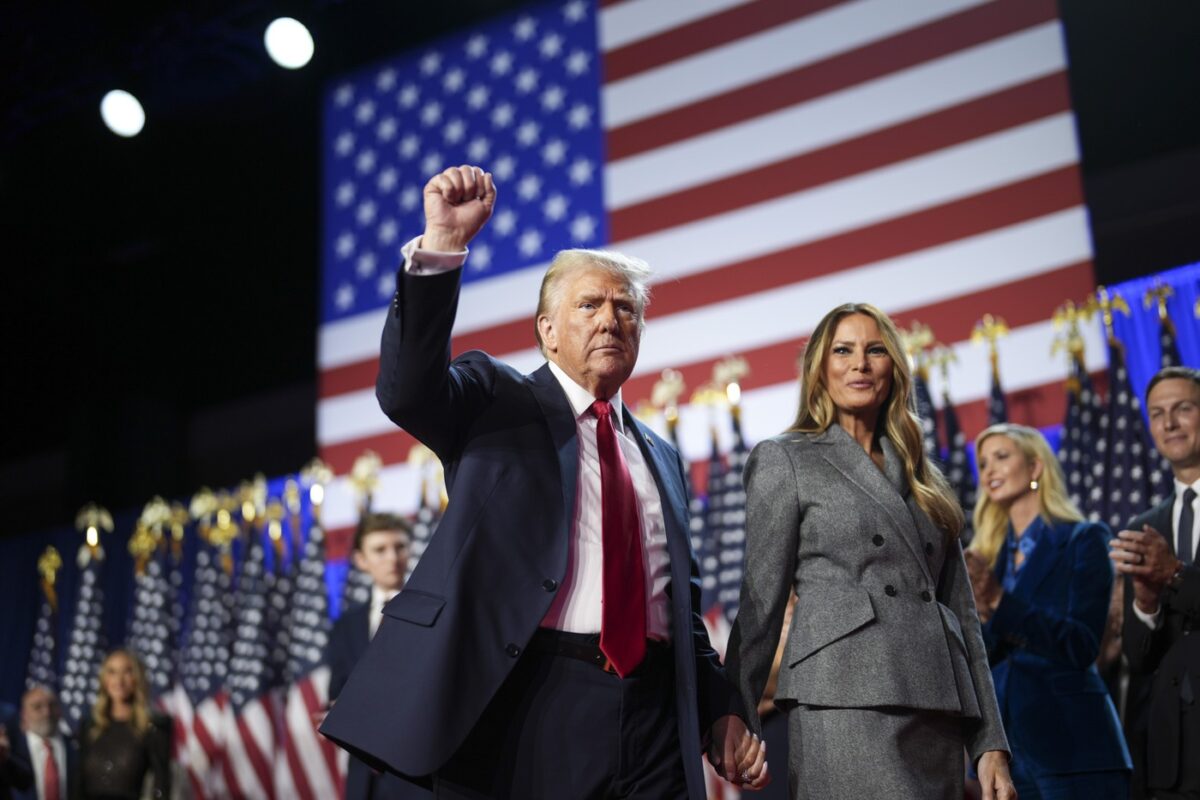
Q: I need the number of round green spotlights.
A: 0